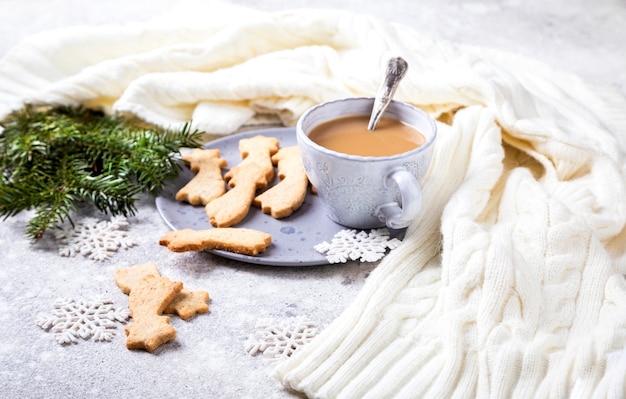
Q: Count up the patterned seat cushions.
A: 0